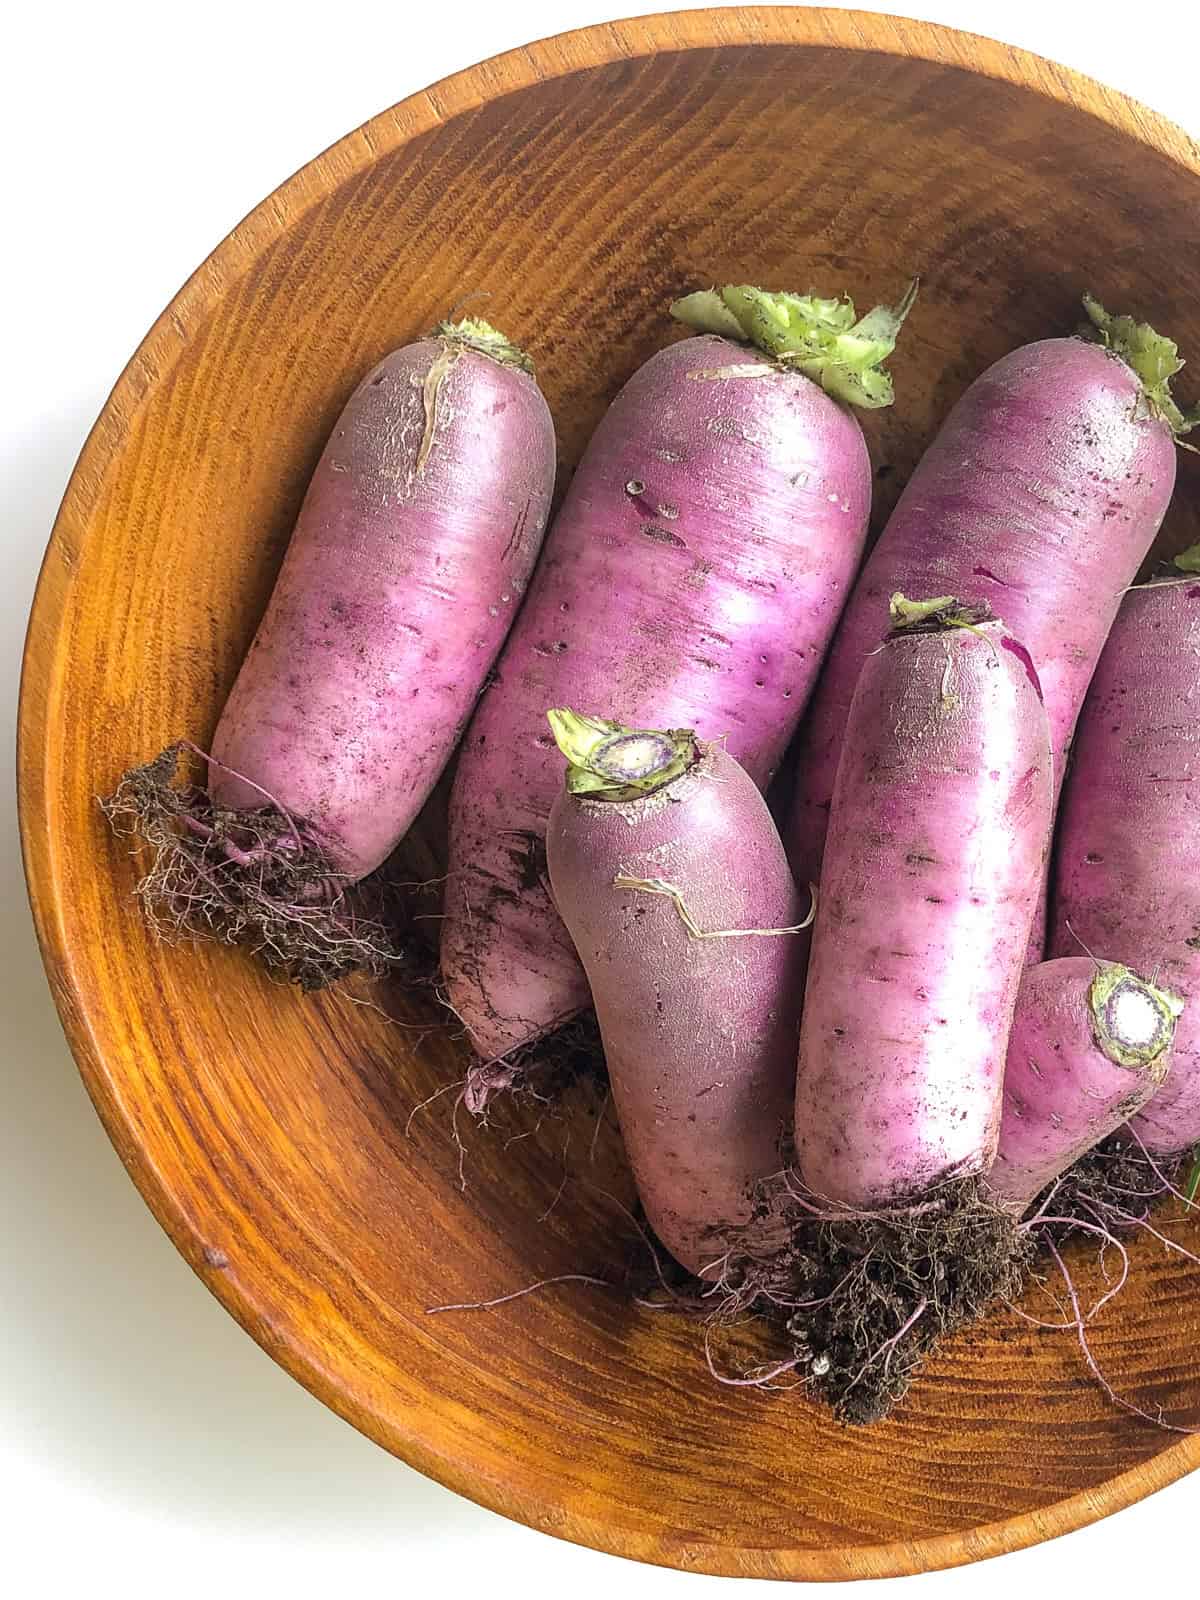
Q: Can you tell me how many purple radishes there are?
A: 7